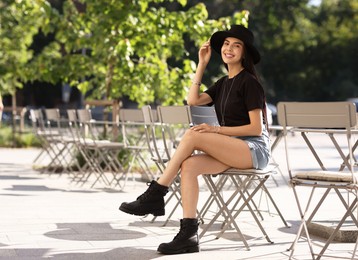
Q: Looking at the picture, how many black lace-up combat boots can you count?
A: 2